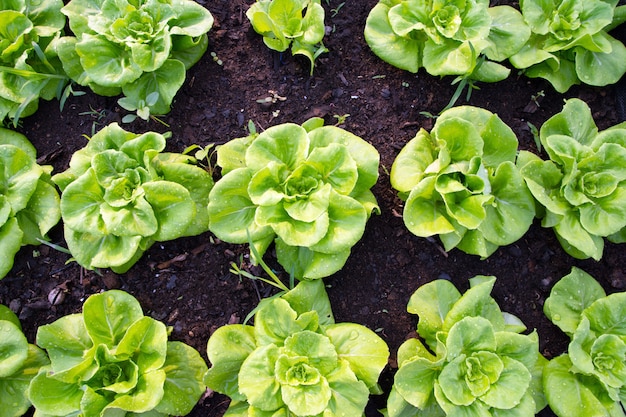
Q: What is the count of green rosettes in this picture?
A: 15